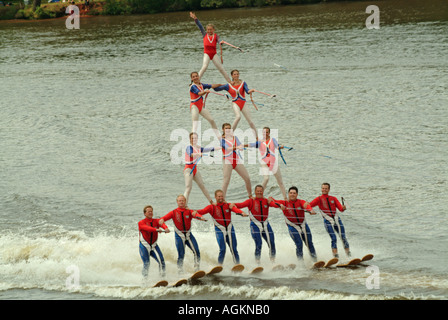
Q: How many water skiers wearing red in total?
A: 12